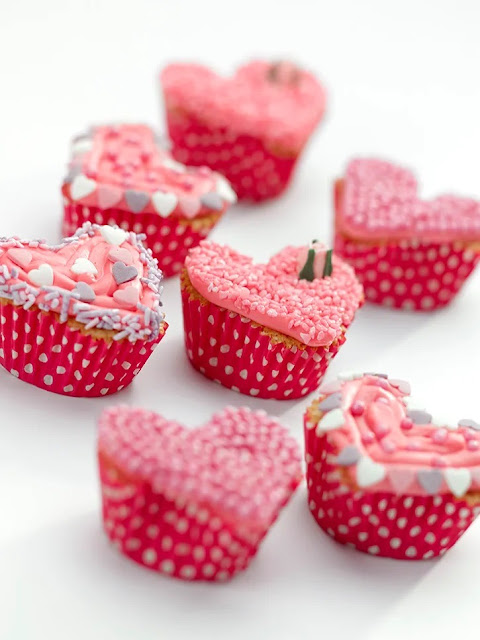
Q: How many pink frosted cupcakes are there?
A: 7